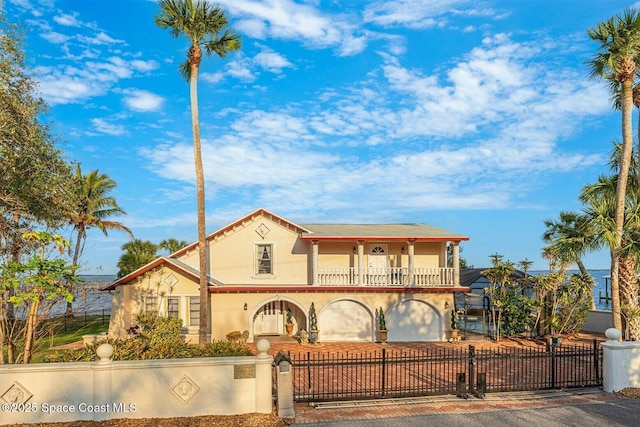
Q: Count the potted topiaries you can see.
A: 4